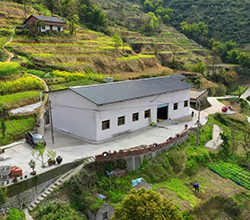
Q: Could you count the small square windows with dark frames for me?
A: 6